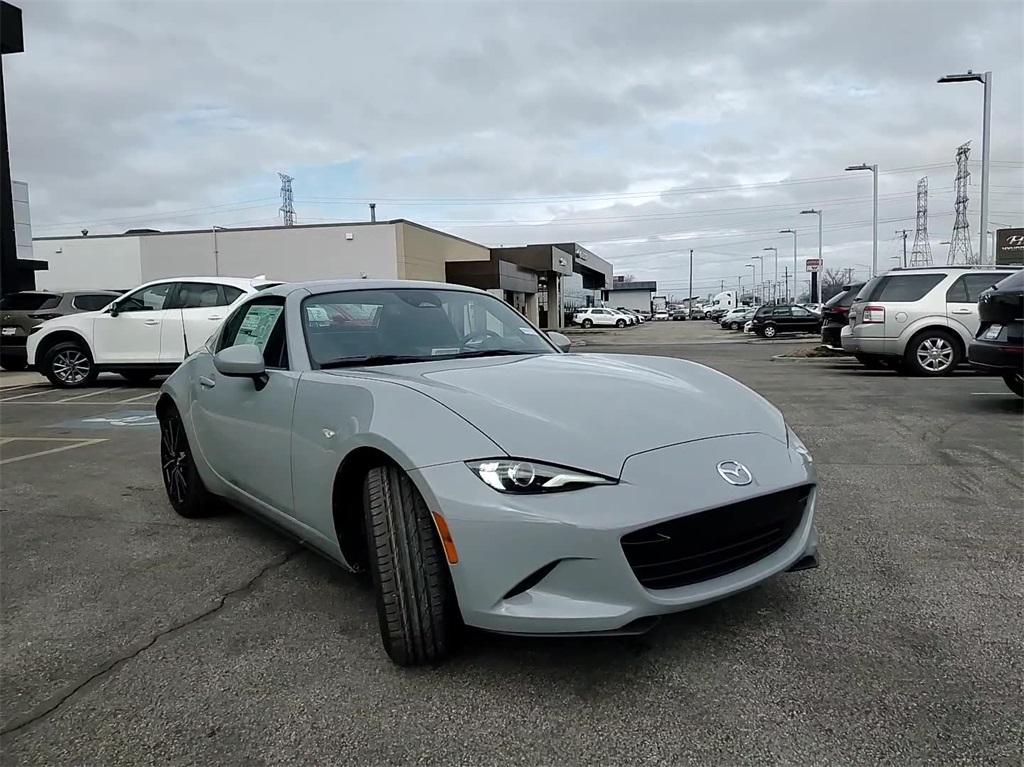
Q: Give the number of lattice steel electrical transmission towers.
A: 3